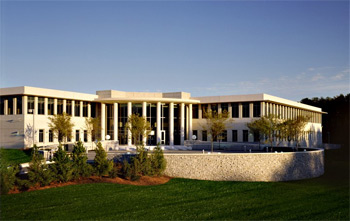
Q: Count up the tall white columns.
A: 8